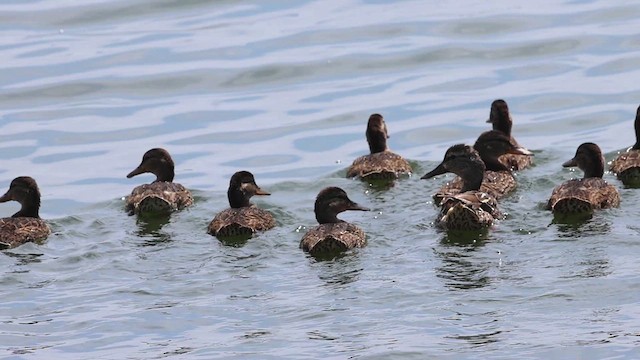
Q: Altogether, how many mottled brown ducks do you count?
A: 10